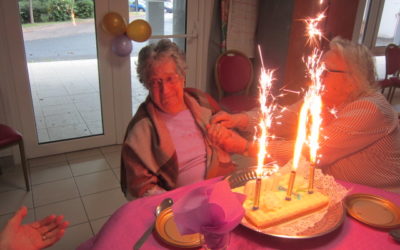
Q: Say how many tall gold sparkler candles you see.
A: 3